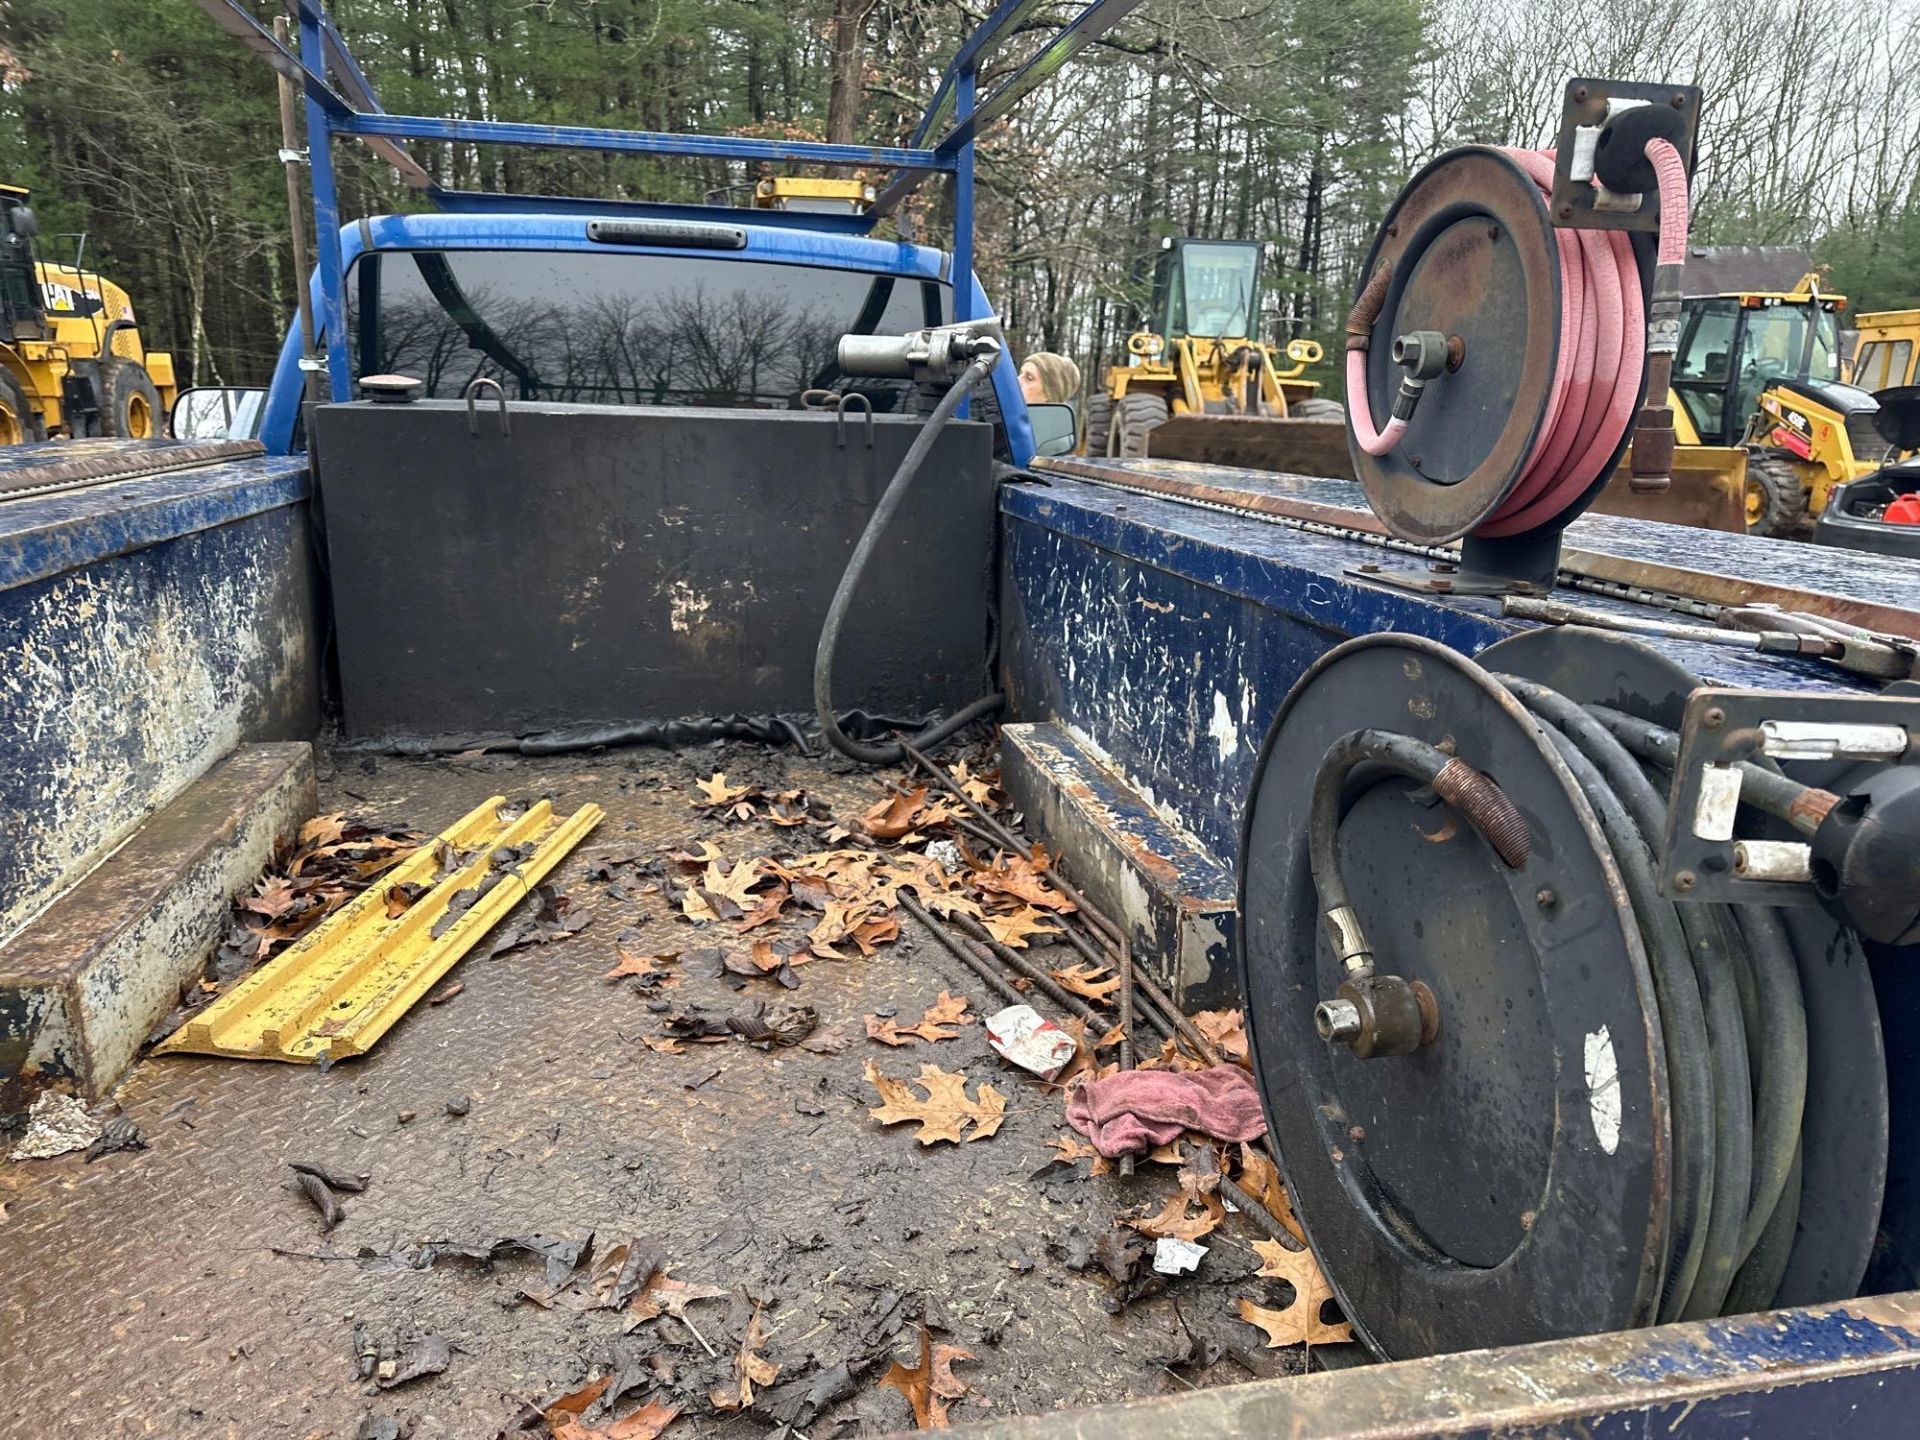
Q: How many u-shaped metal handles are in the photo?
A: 2